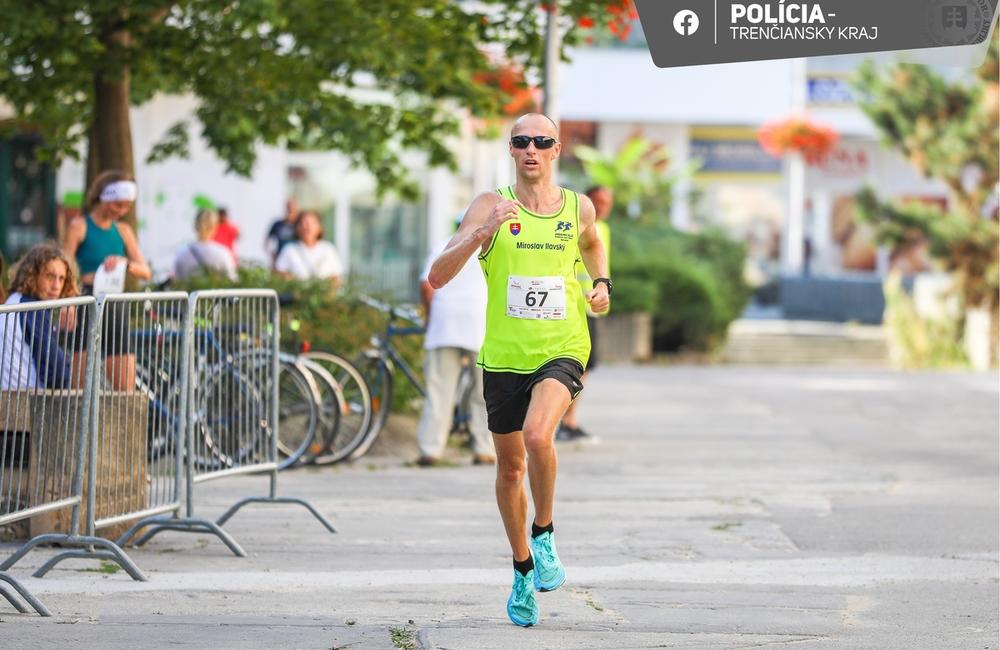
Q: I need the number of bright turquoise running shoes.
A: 2